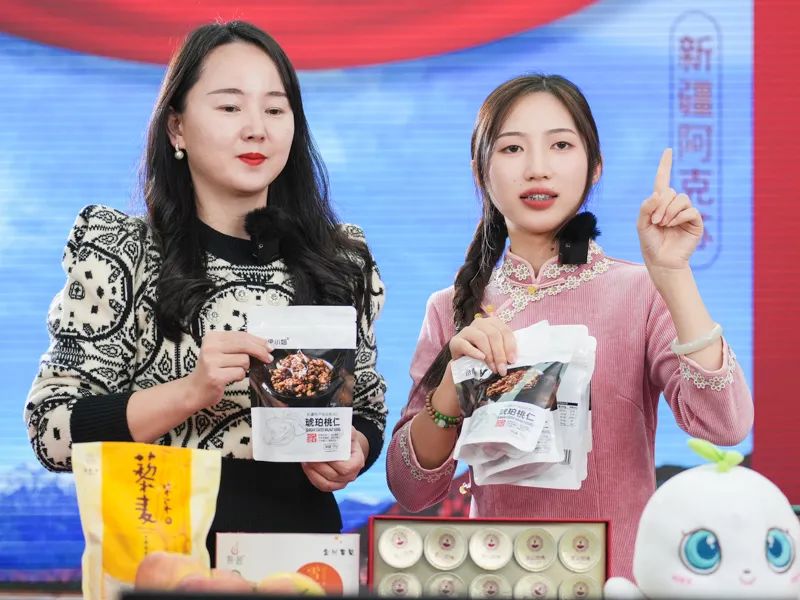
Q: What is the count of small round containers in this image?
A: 10